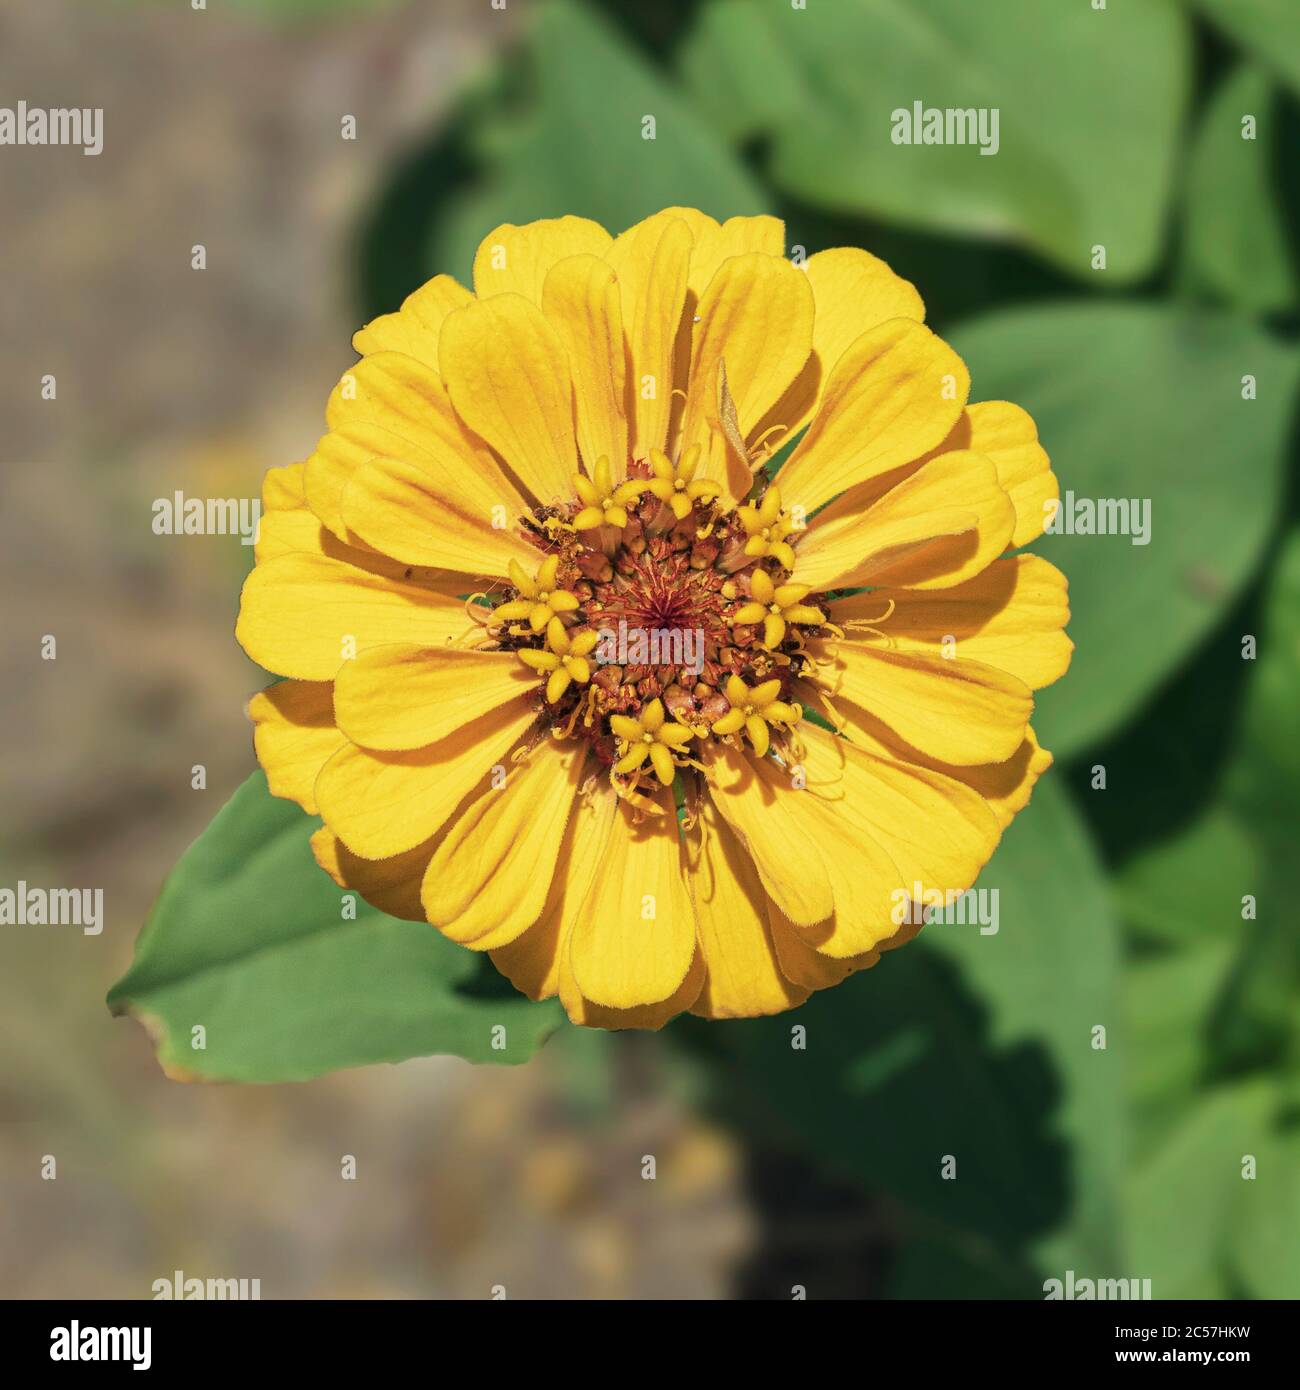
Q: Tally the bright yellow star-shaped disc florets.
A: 8